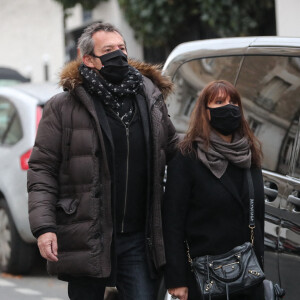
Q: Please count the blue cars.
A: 0